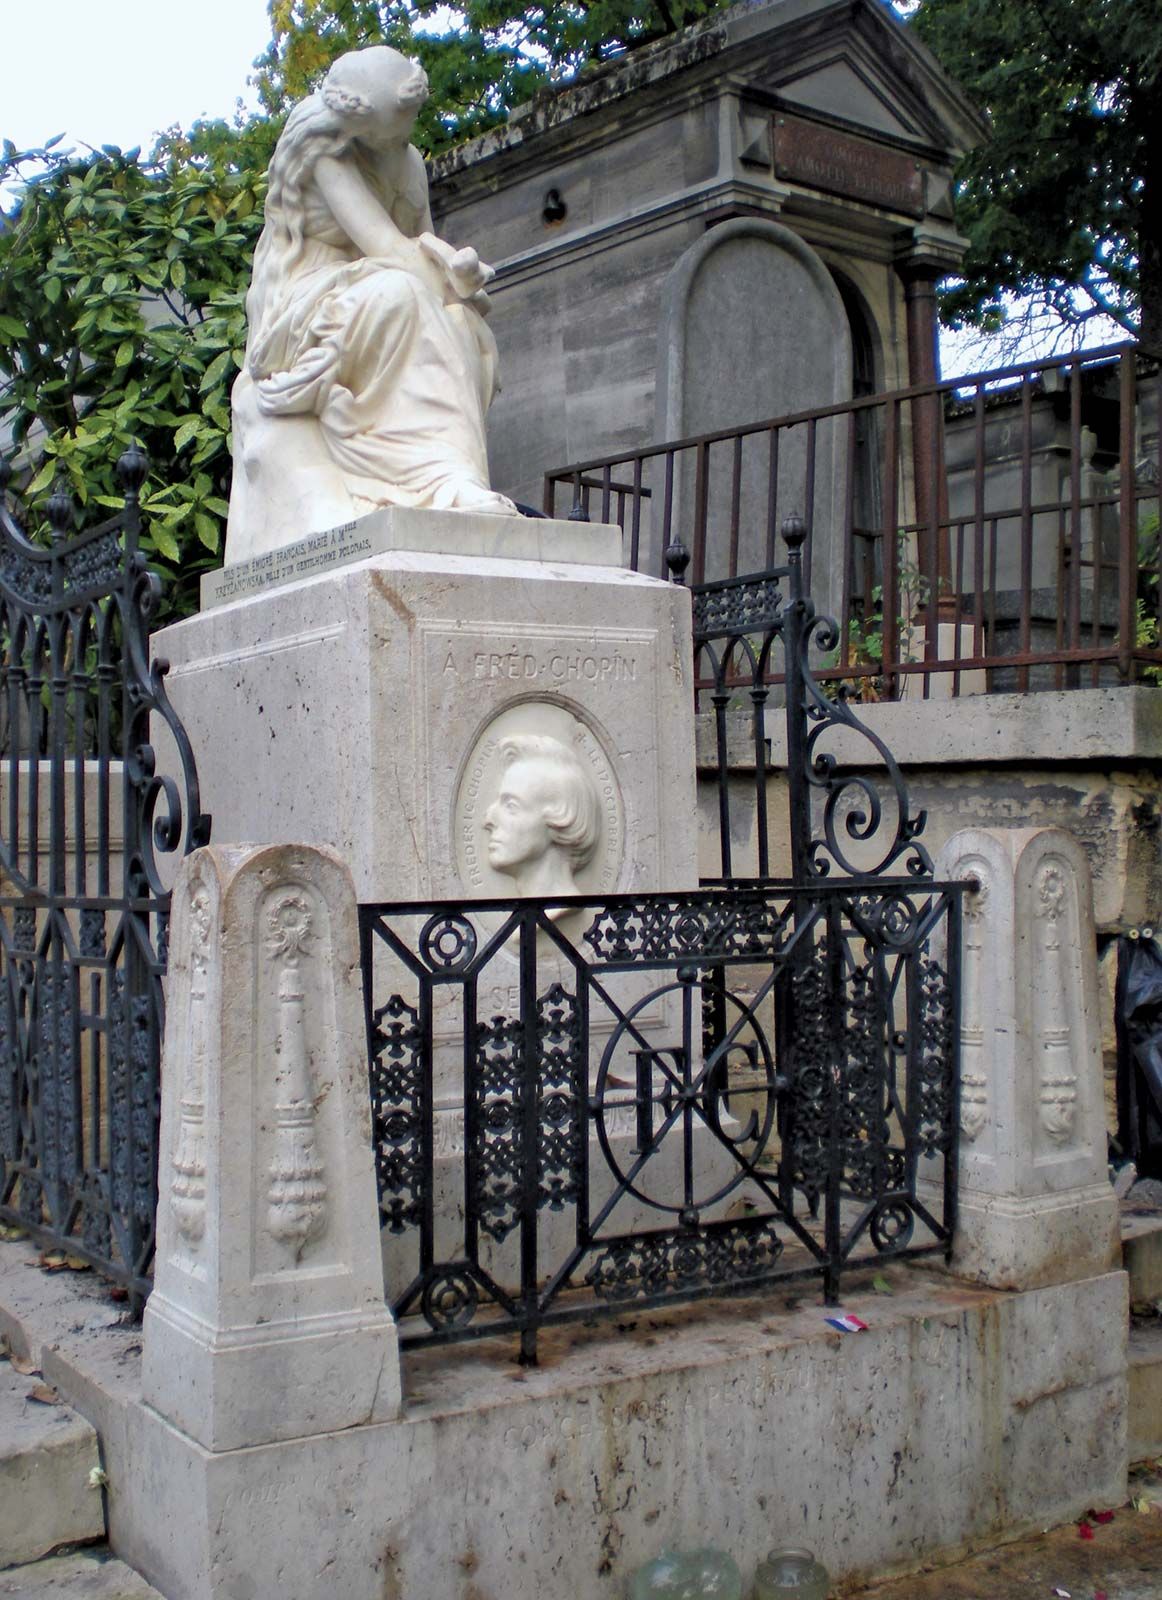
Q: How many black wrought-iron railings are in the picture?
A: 3